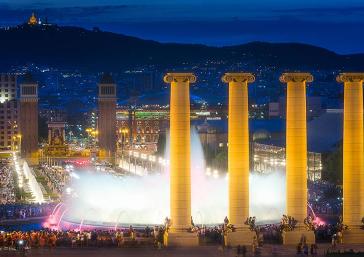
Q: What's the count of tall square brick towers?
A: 2